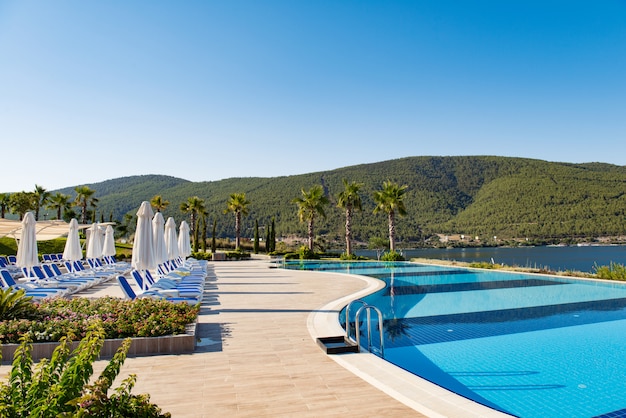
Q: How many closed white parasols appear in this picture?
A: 8